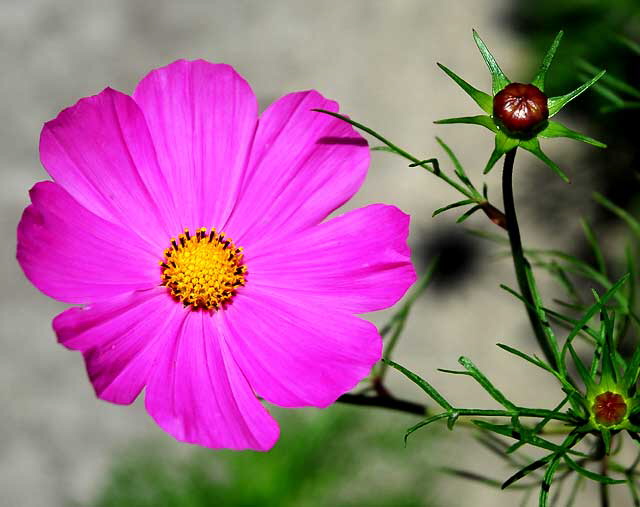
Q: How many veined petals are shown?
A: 8